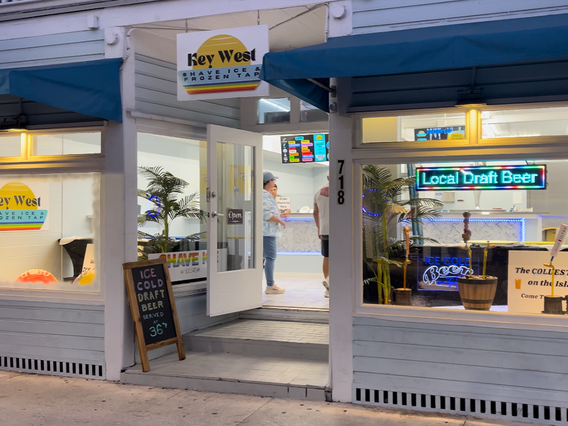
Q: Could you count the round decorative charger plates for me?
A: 0